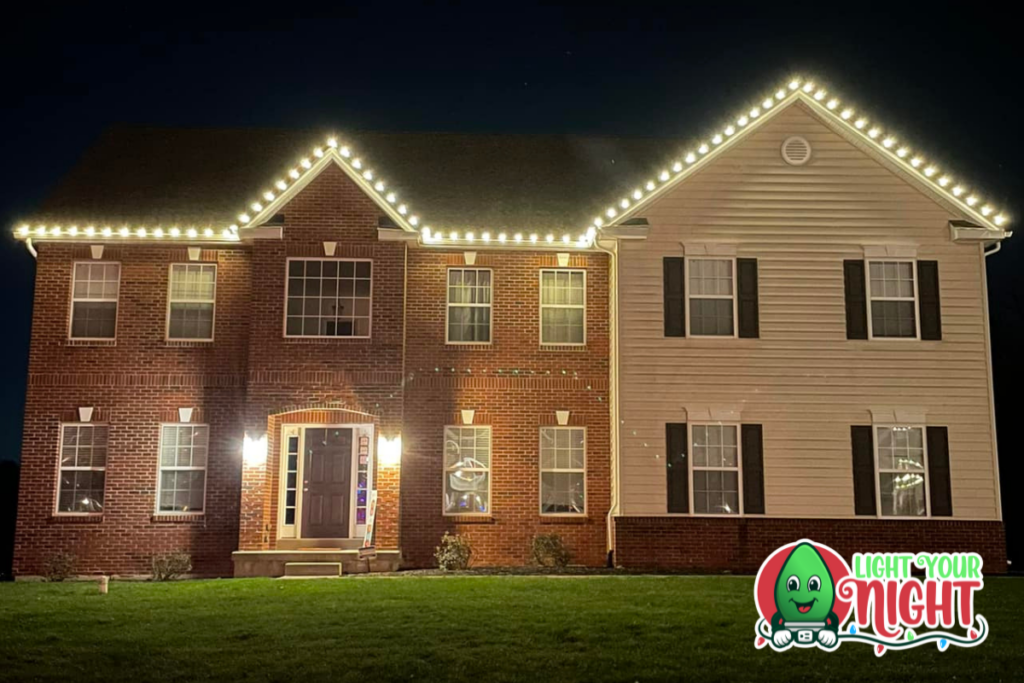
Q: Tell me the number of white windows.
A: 13